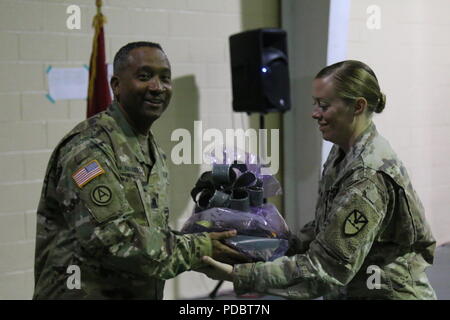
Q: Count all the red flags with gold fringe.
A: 1